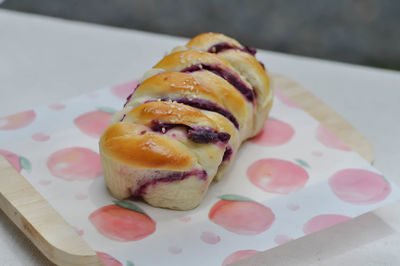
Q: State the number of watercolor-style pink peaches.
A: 15